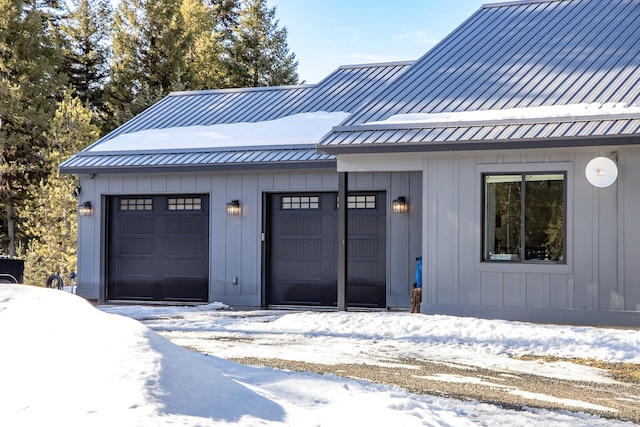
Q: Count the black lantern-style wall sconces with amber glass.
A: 3